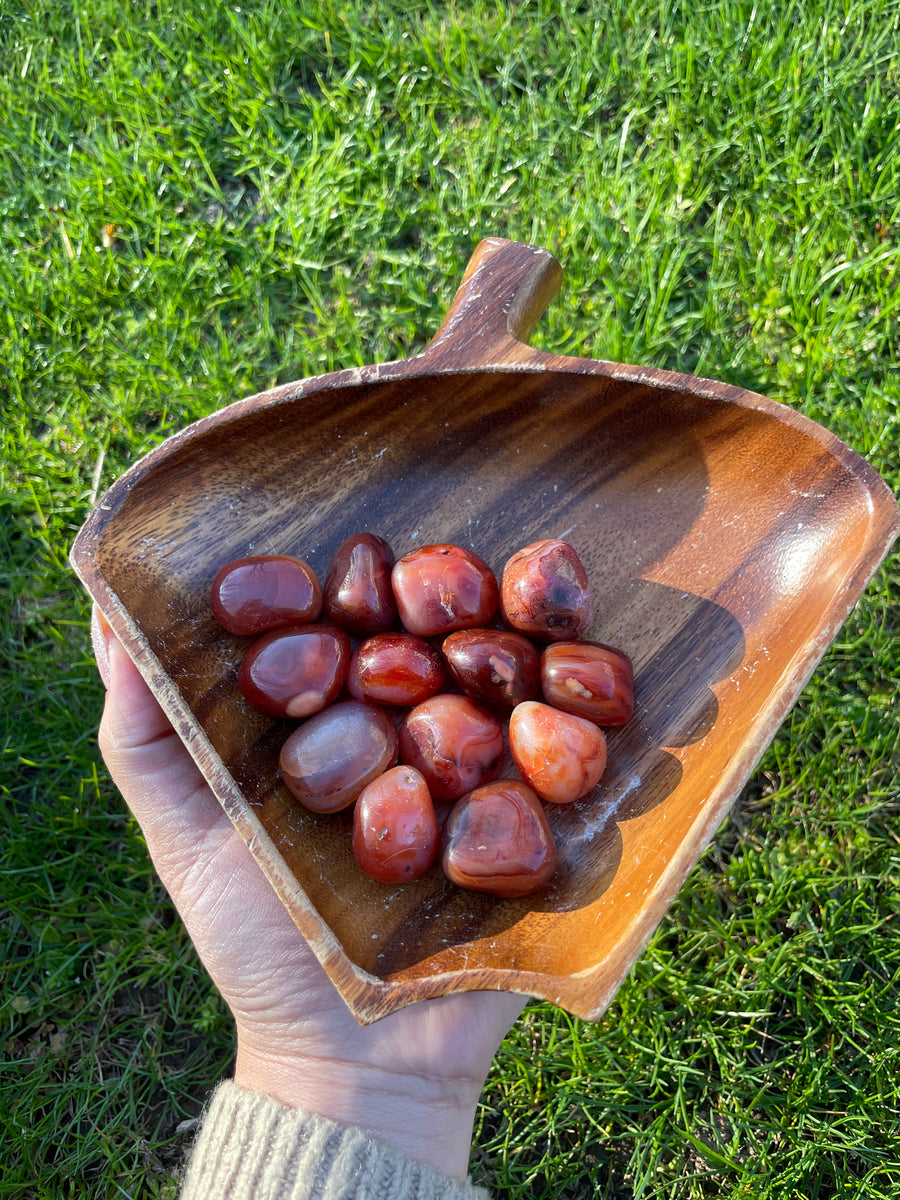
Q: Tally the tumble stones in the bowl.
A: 13